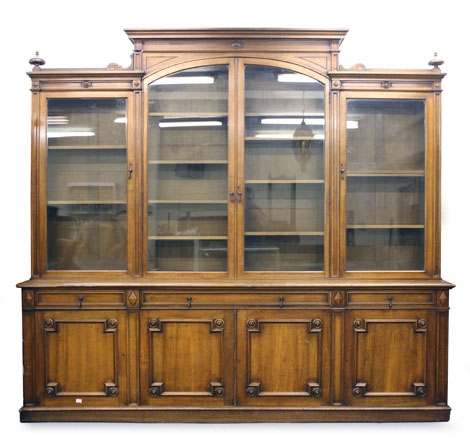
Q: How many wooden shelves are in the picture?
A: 12